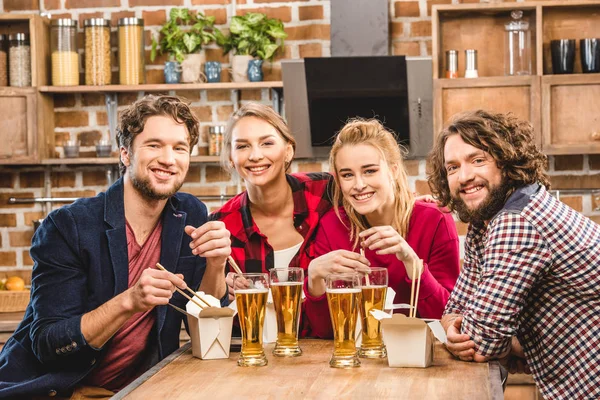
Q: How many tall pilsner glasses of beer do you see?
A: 4